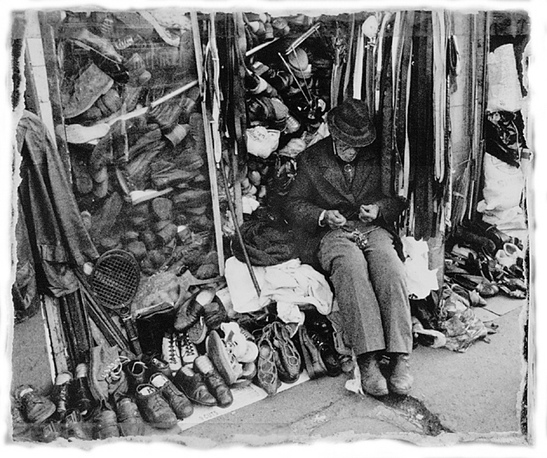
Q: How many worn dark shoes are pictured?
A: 2